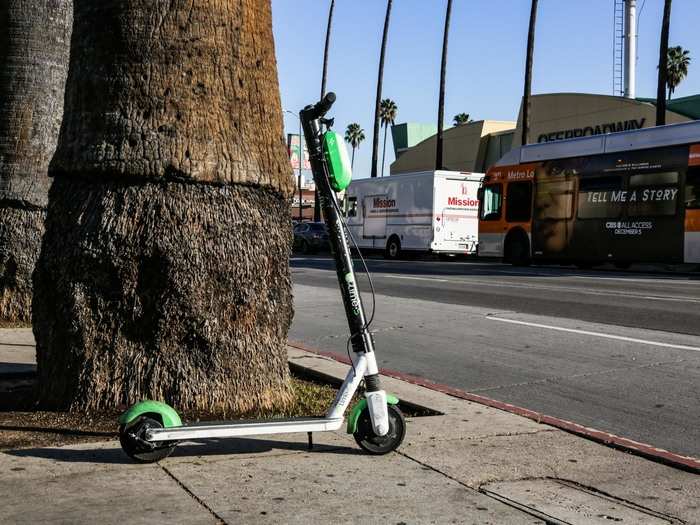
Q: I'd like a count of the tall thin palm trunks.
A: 5